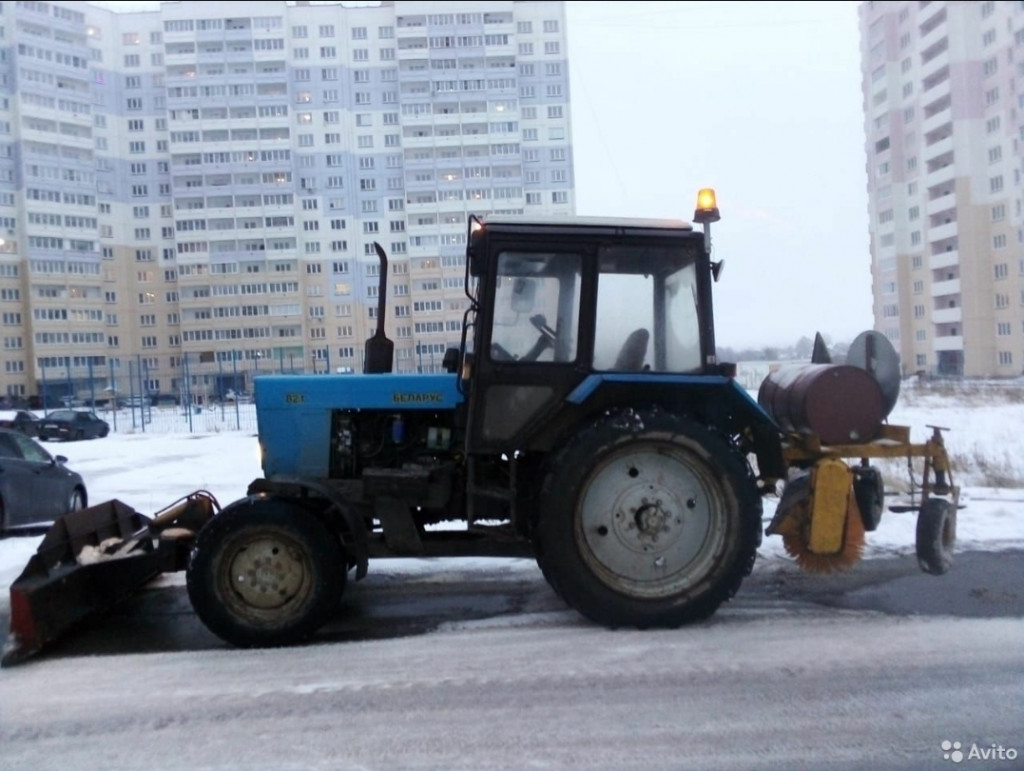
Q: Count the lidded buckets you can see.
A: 0